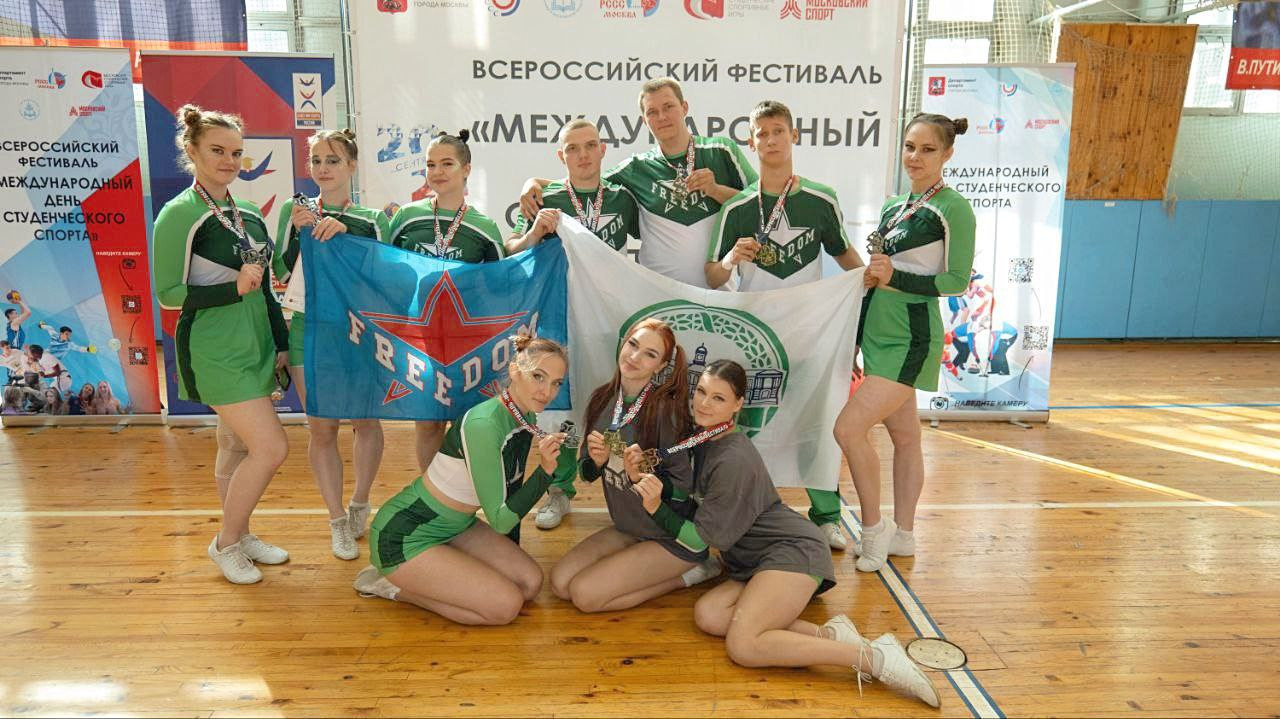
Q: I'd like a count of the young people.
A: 10